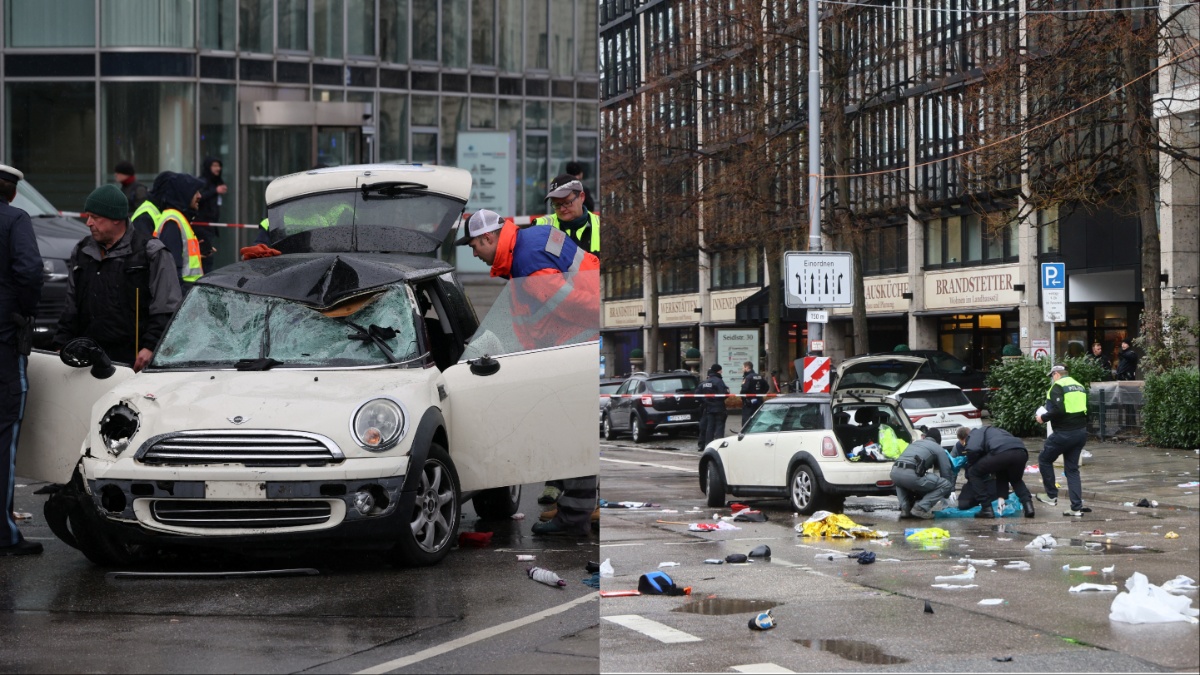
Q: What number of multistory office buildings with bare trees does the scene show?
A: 1